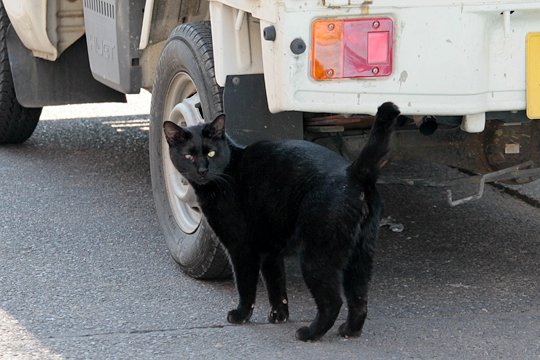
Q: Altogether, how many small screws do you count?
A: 4